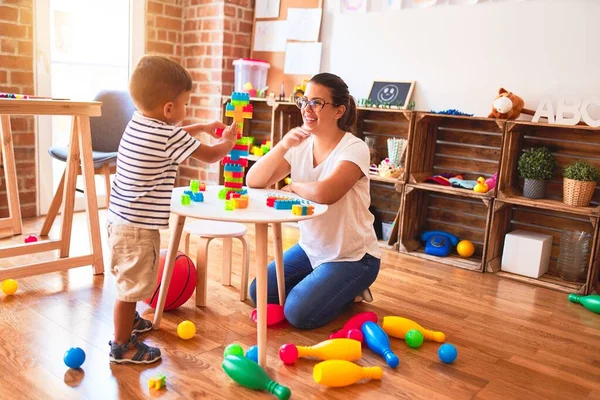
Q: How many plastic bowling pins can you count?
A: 8